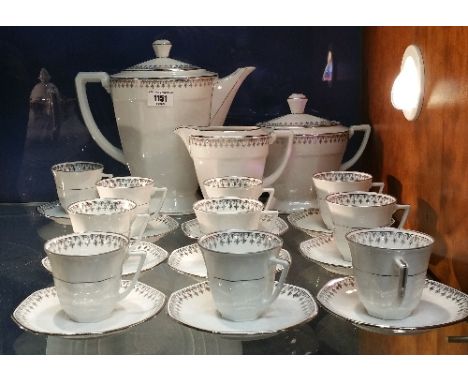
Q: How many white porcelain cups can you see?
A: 10